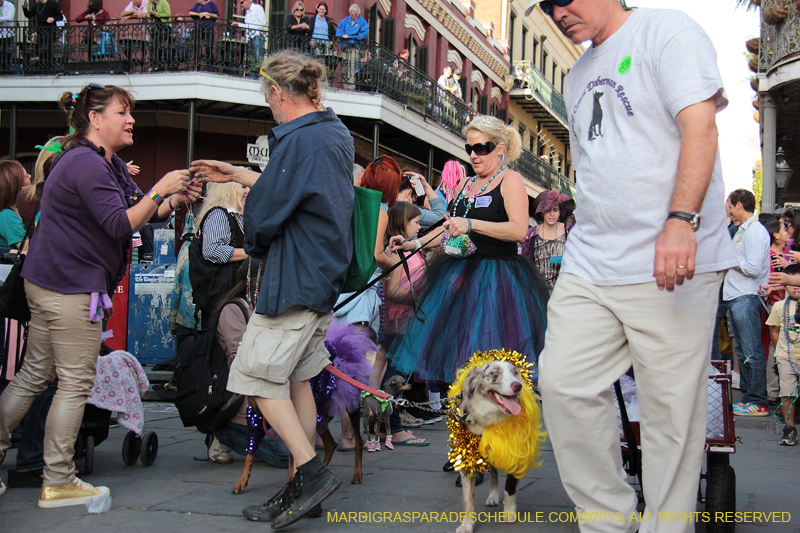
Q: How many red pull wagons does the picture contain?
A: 1